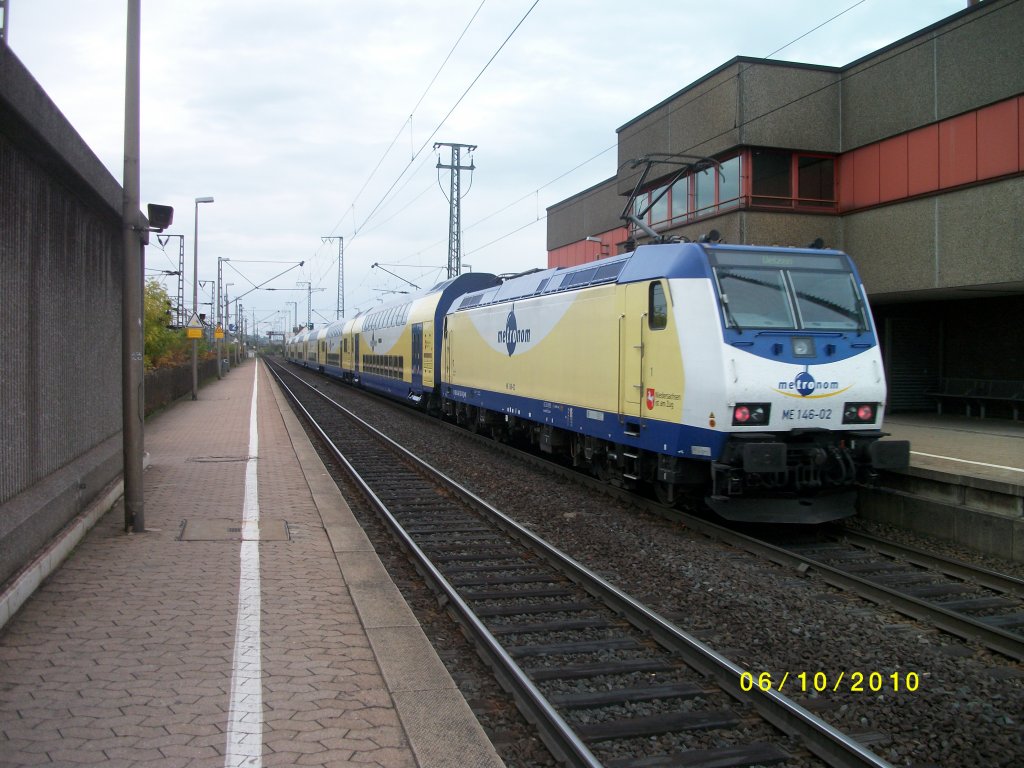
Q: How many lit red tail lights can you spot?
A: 2